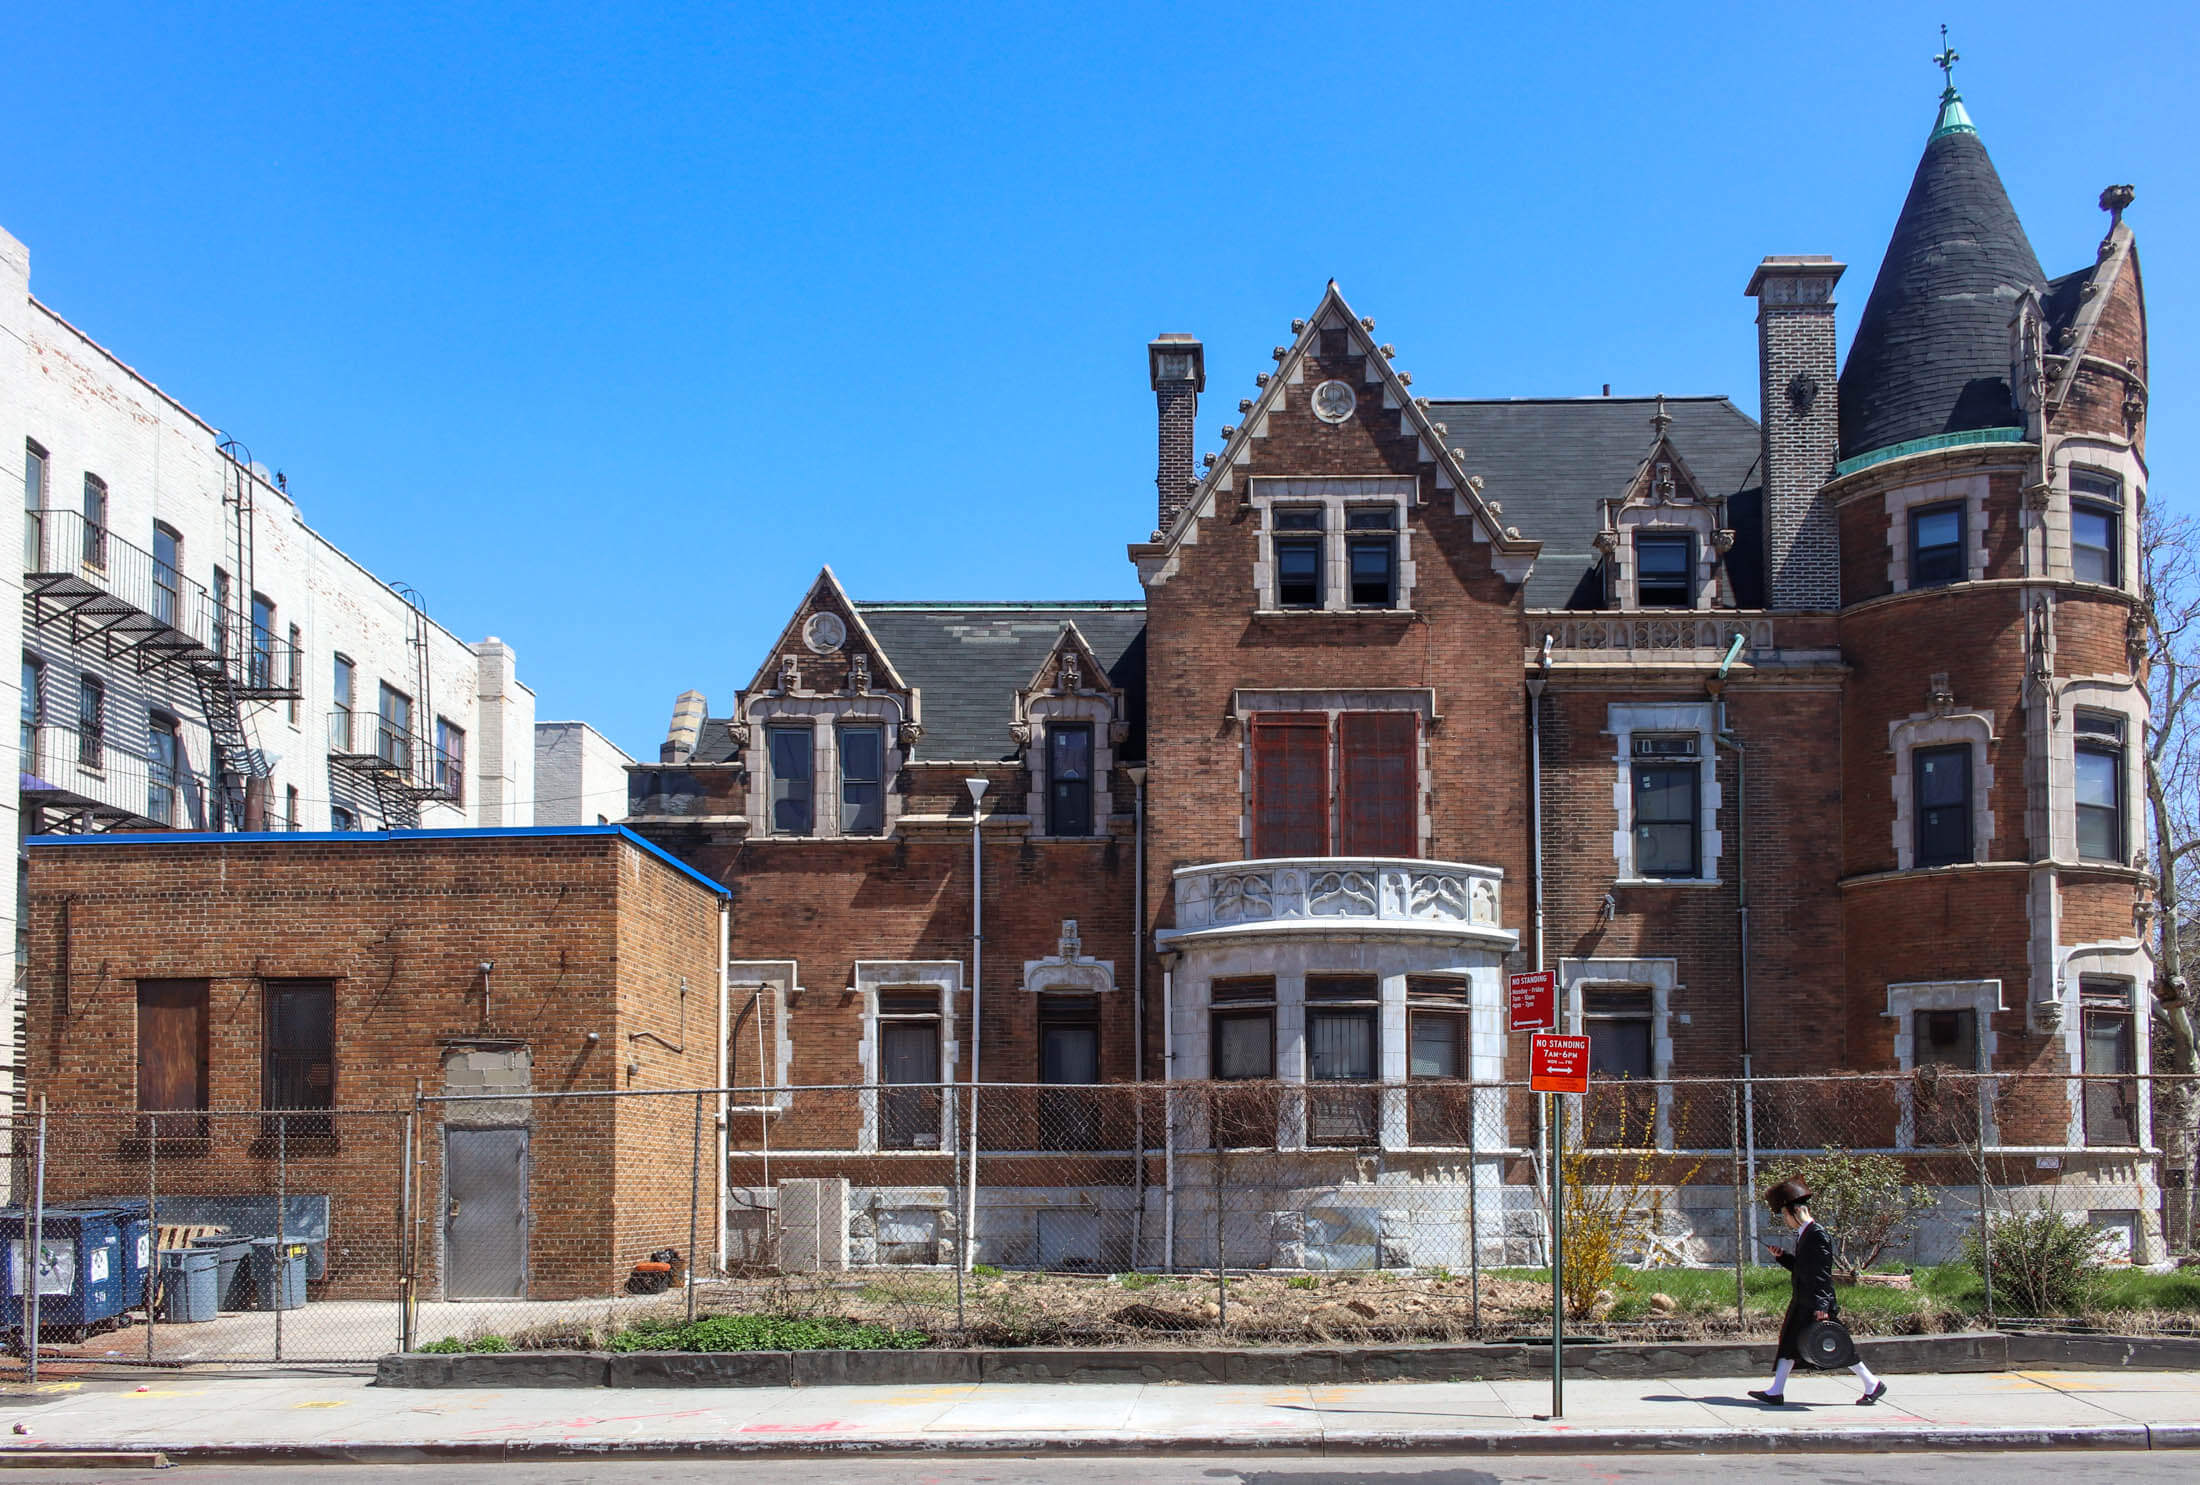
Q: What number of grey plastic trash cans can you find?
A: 3